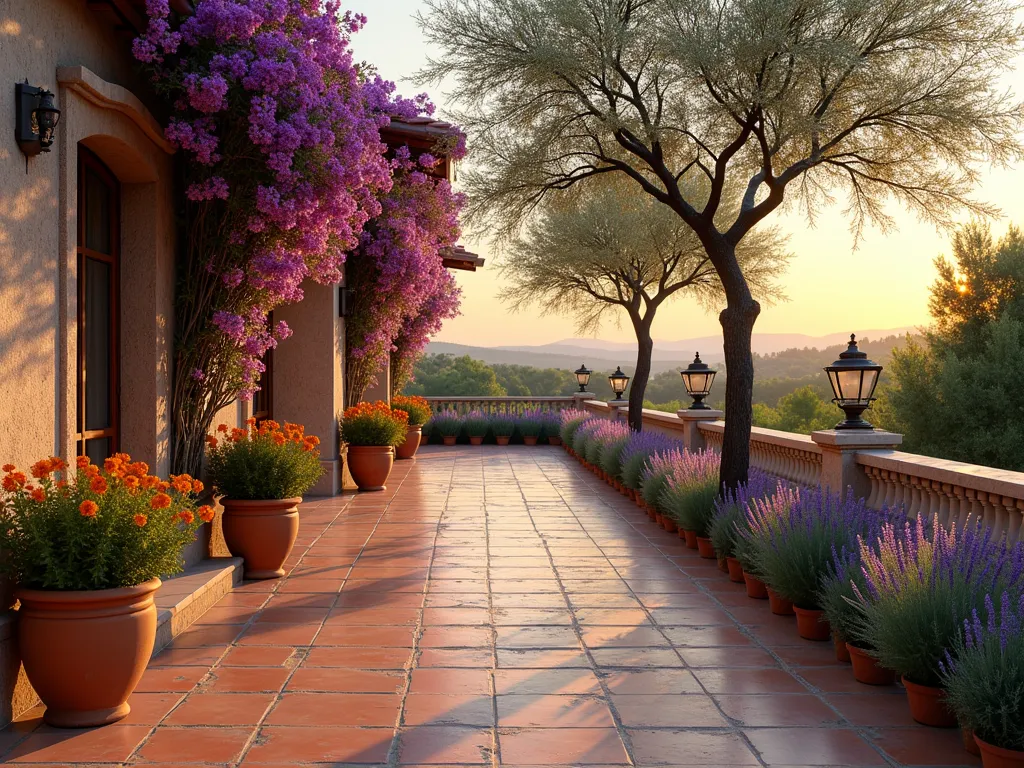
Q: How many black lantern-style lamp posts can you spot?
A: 4